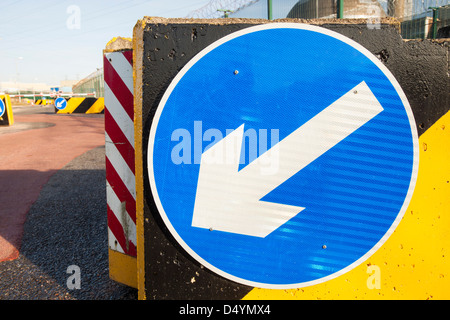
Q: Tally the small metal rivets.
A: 4